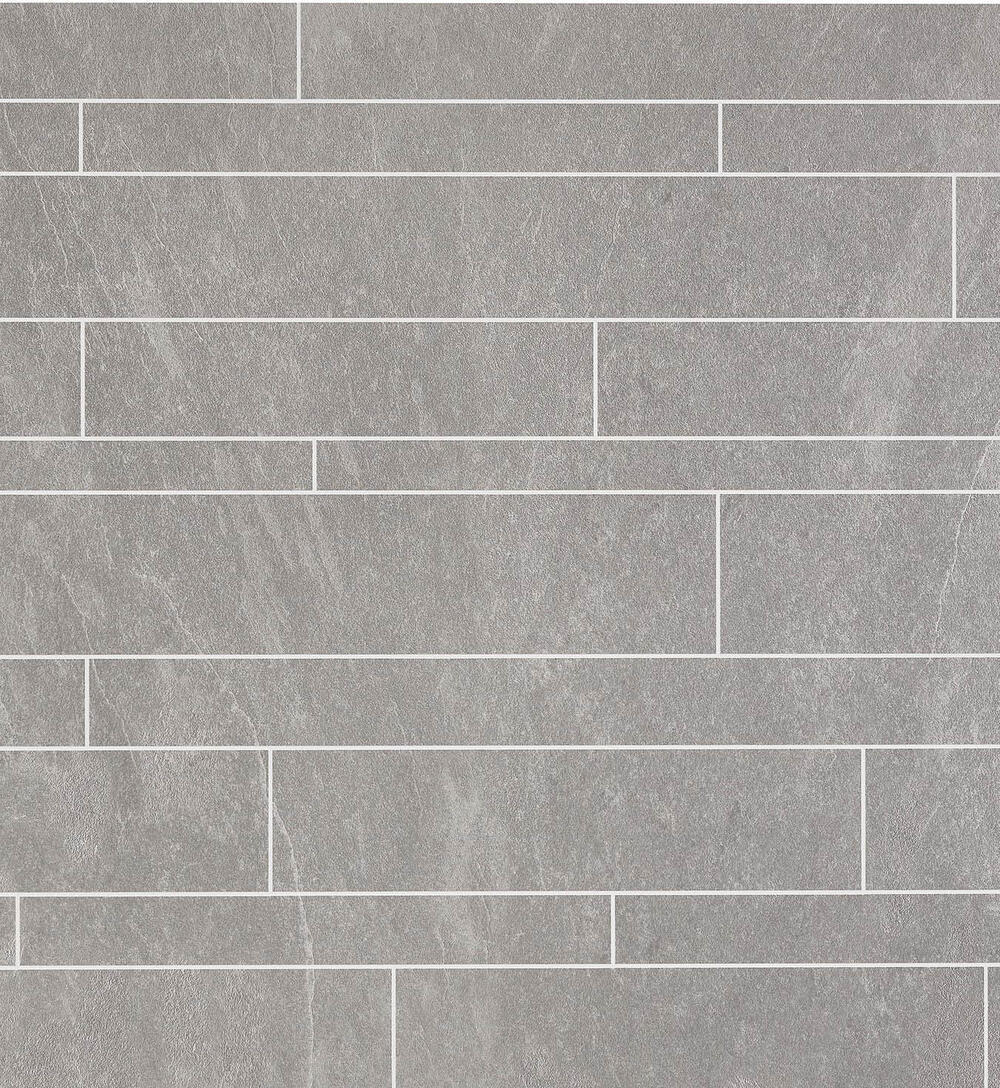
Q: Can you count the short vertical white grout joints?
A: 15